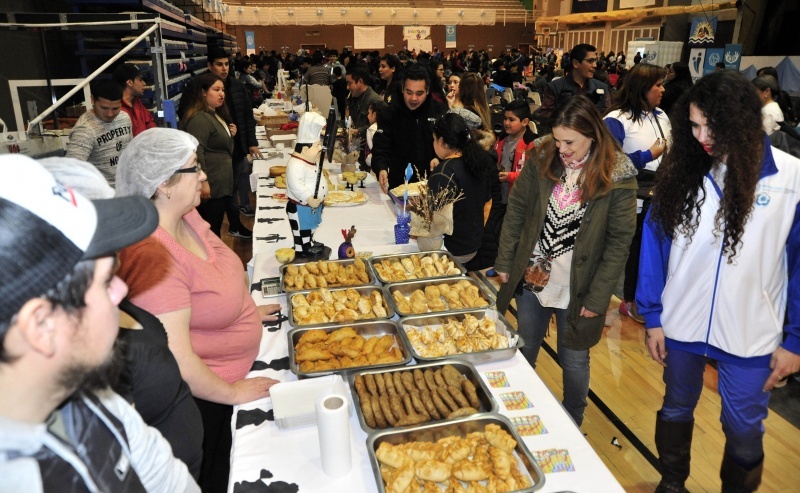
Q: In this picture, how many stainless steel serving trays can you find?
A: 8